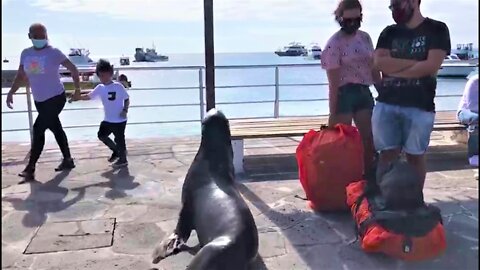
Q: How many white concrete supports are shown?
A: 1